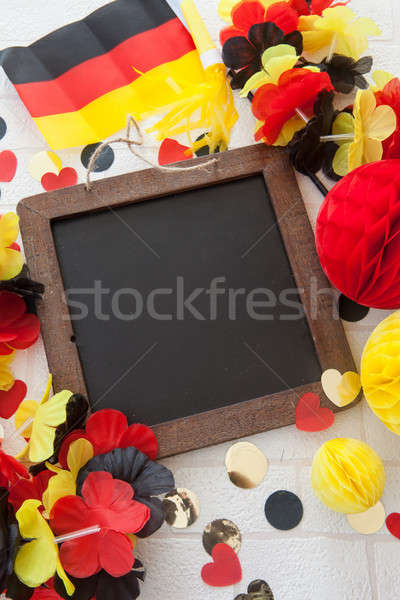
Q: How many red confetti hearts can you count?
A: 7